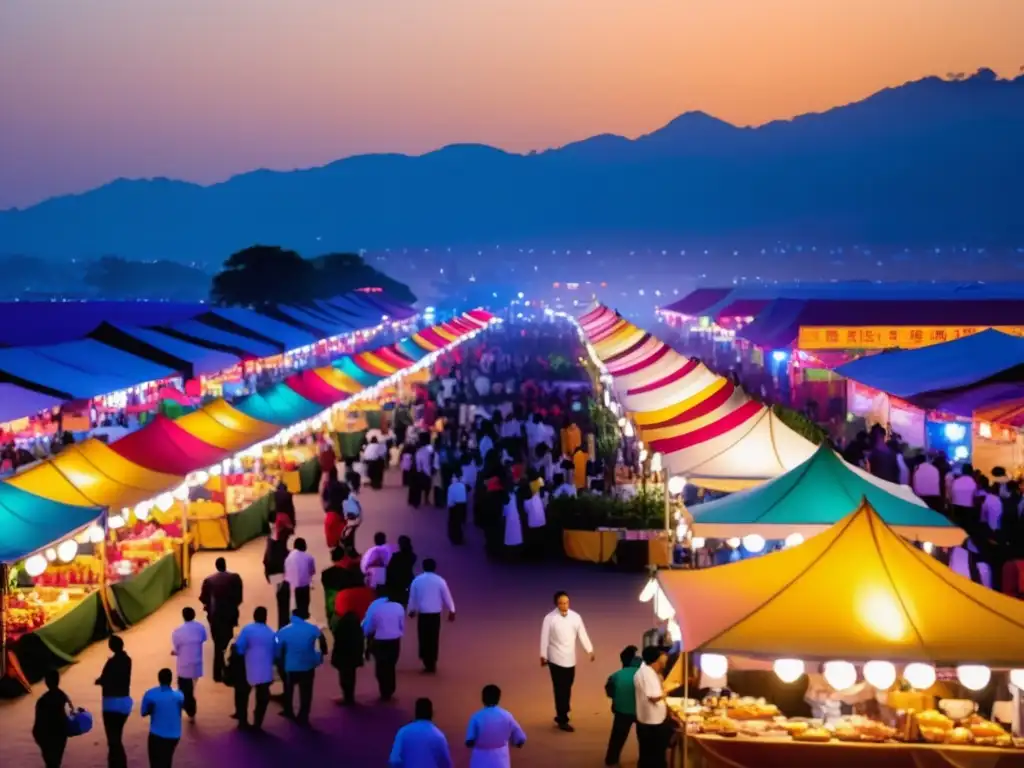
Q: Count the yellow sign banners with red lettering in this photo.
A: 1